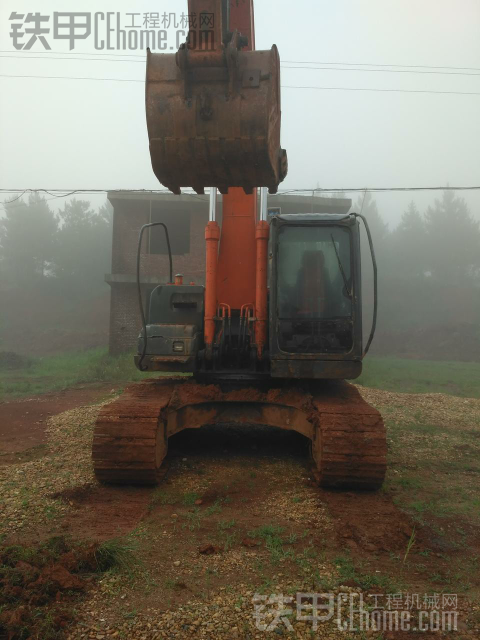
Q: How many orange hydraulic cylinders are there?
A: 2